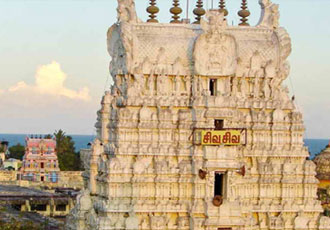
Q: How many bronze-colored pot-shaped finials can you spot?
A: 5